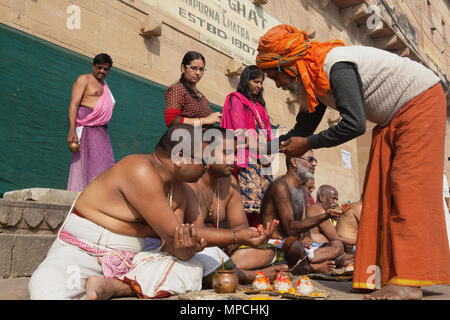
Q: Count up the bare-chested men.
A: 6